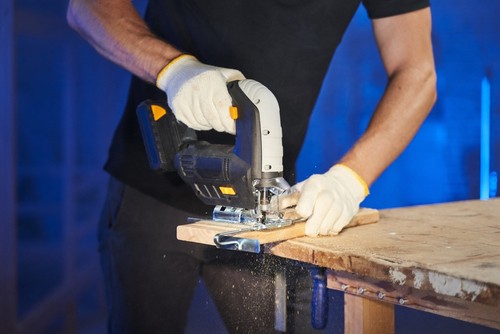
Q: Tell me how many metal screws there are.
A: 4